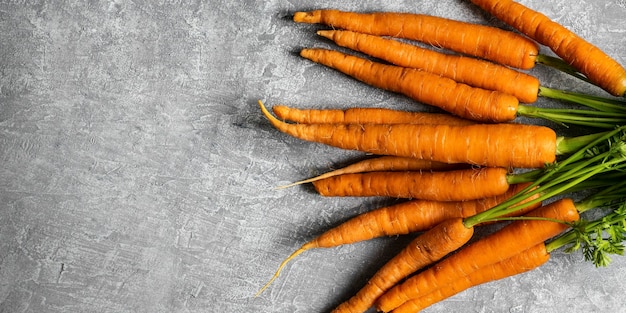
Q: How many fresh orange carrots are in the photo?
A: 12